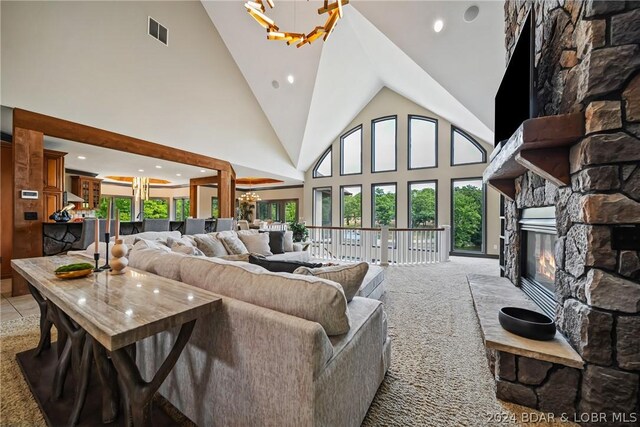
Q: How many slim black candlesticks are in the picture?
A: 2